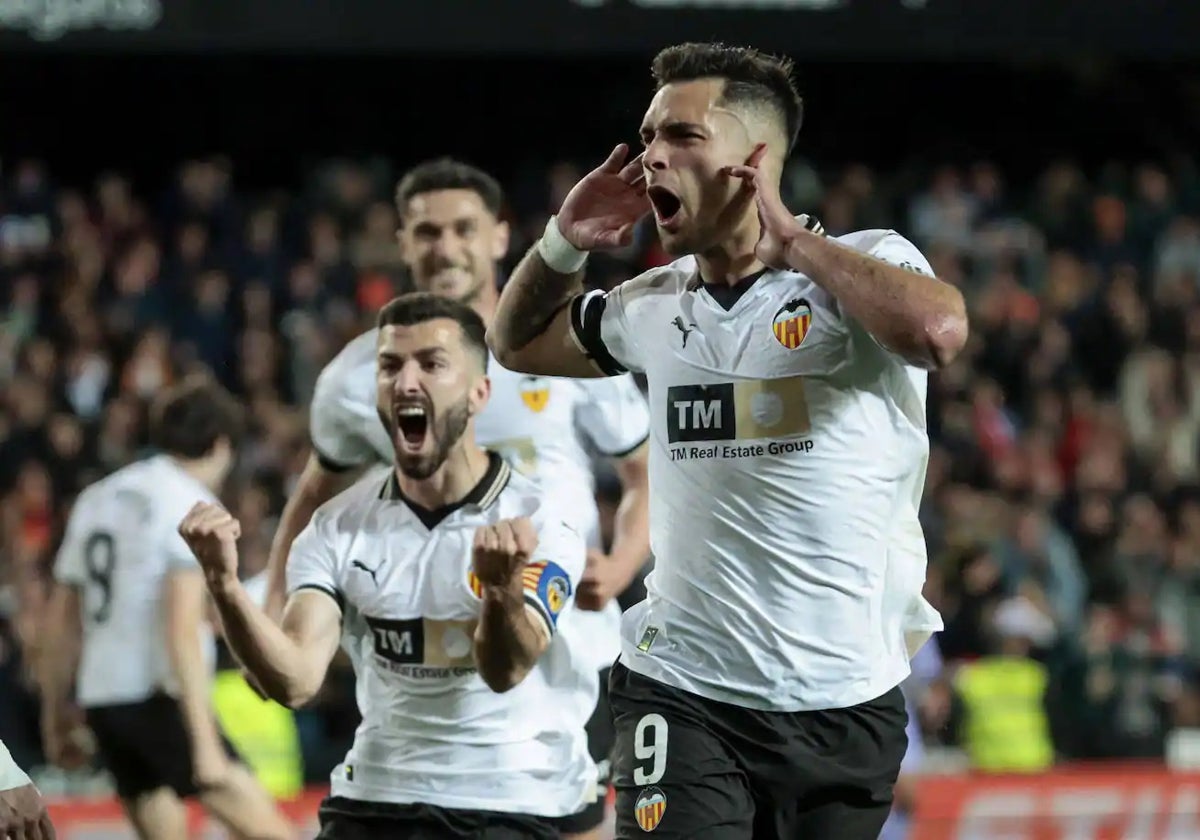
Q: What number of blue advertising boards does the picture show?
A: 0